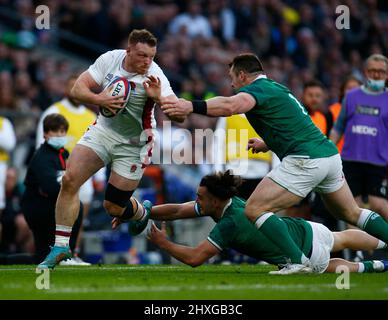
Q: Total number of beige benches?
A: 0